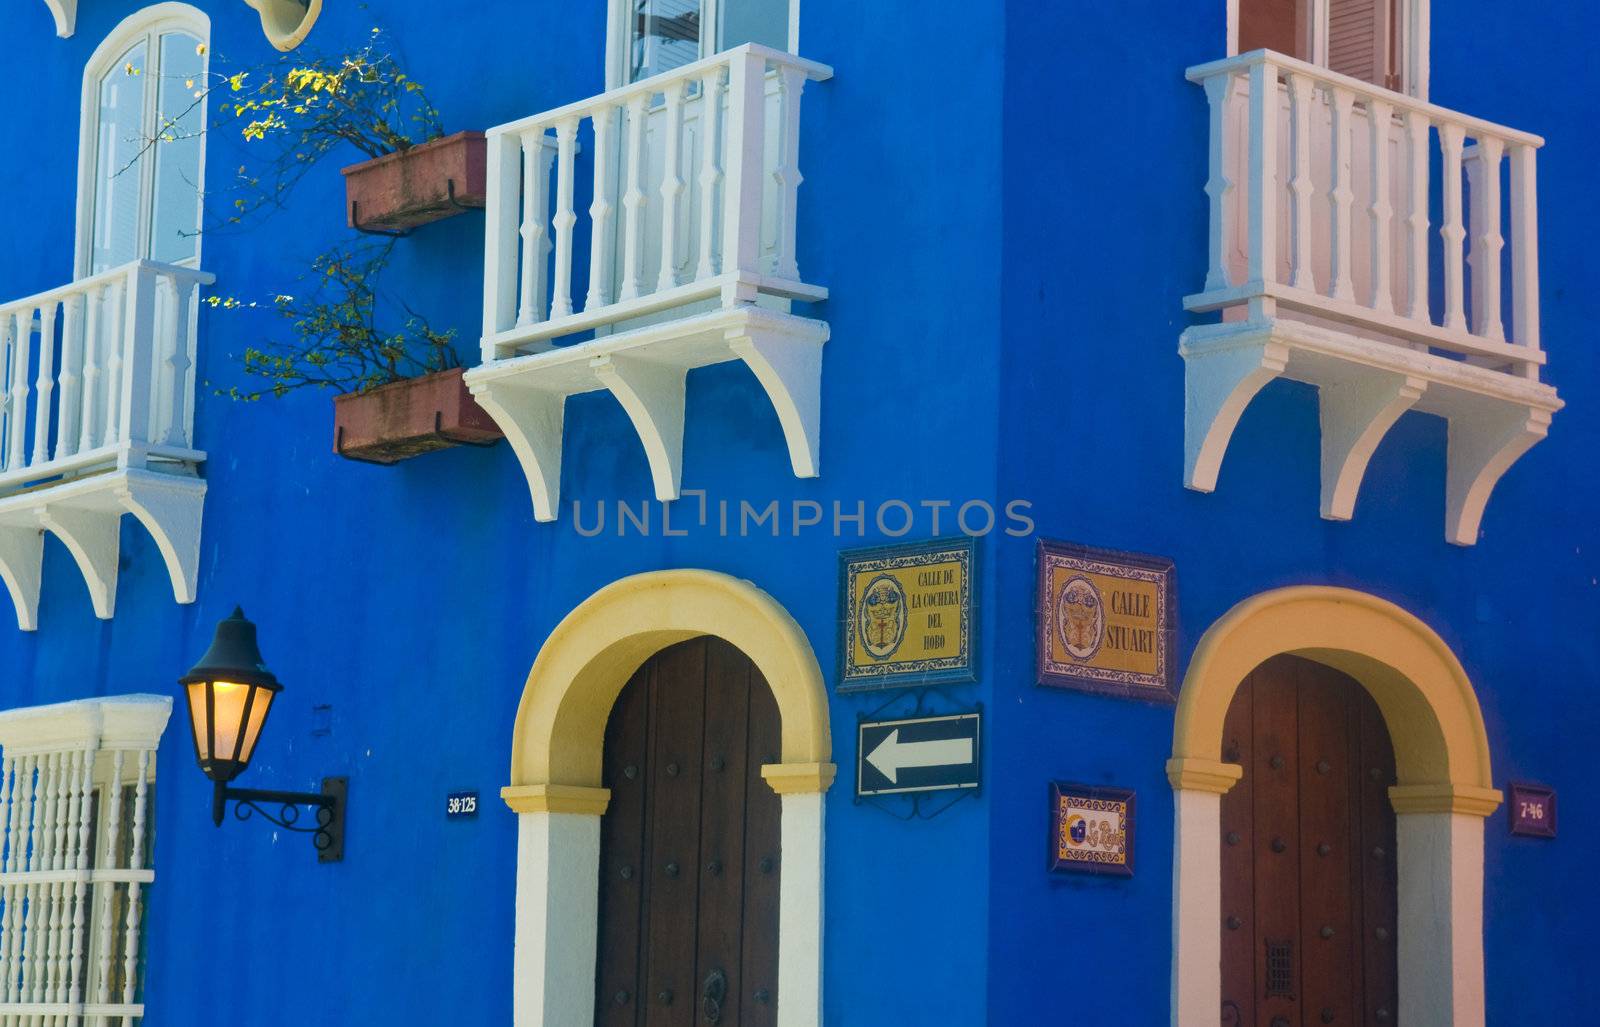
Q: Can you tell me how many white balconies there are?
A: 3